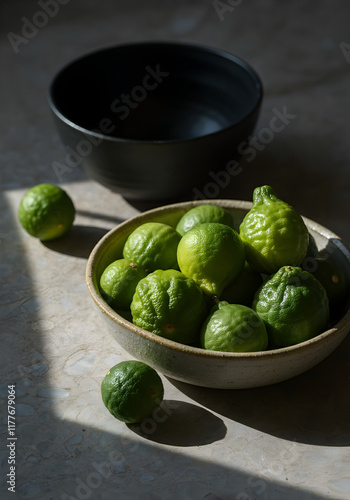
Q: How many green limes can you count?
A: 12